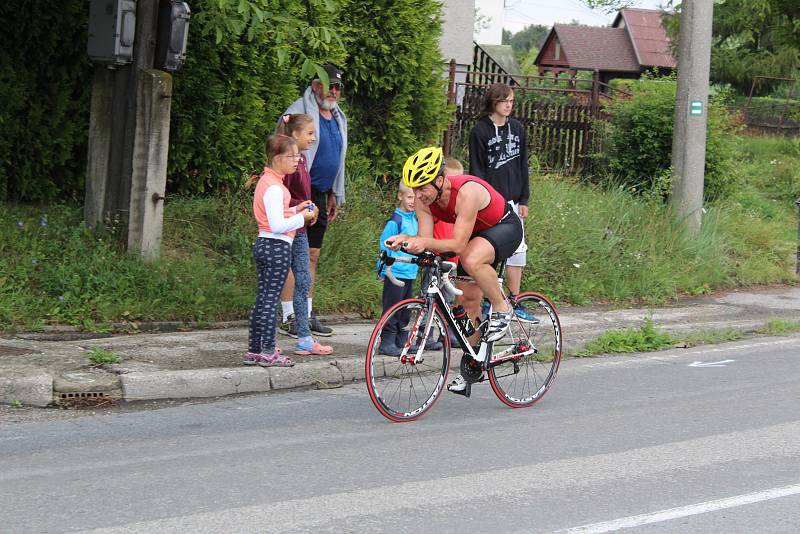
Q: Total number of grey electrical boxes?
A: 2